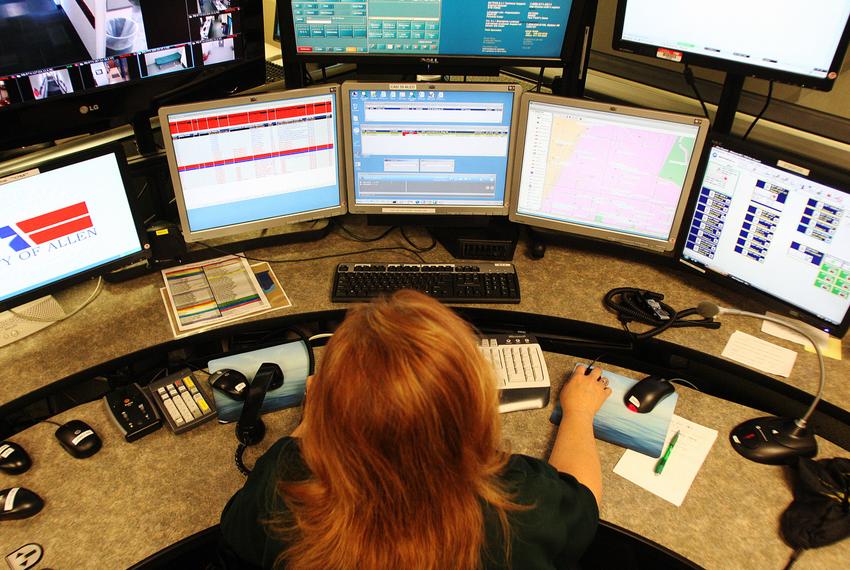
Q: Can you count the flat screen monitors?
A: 8